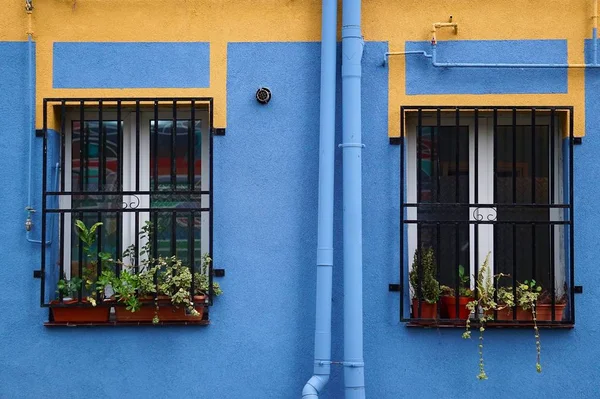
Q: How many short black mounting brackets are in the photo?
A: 8